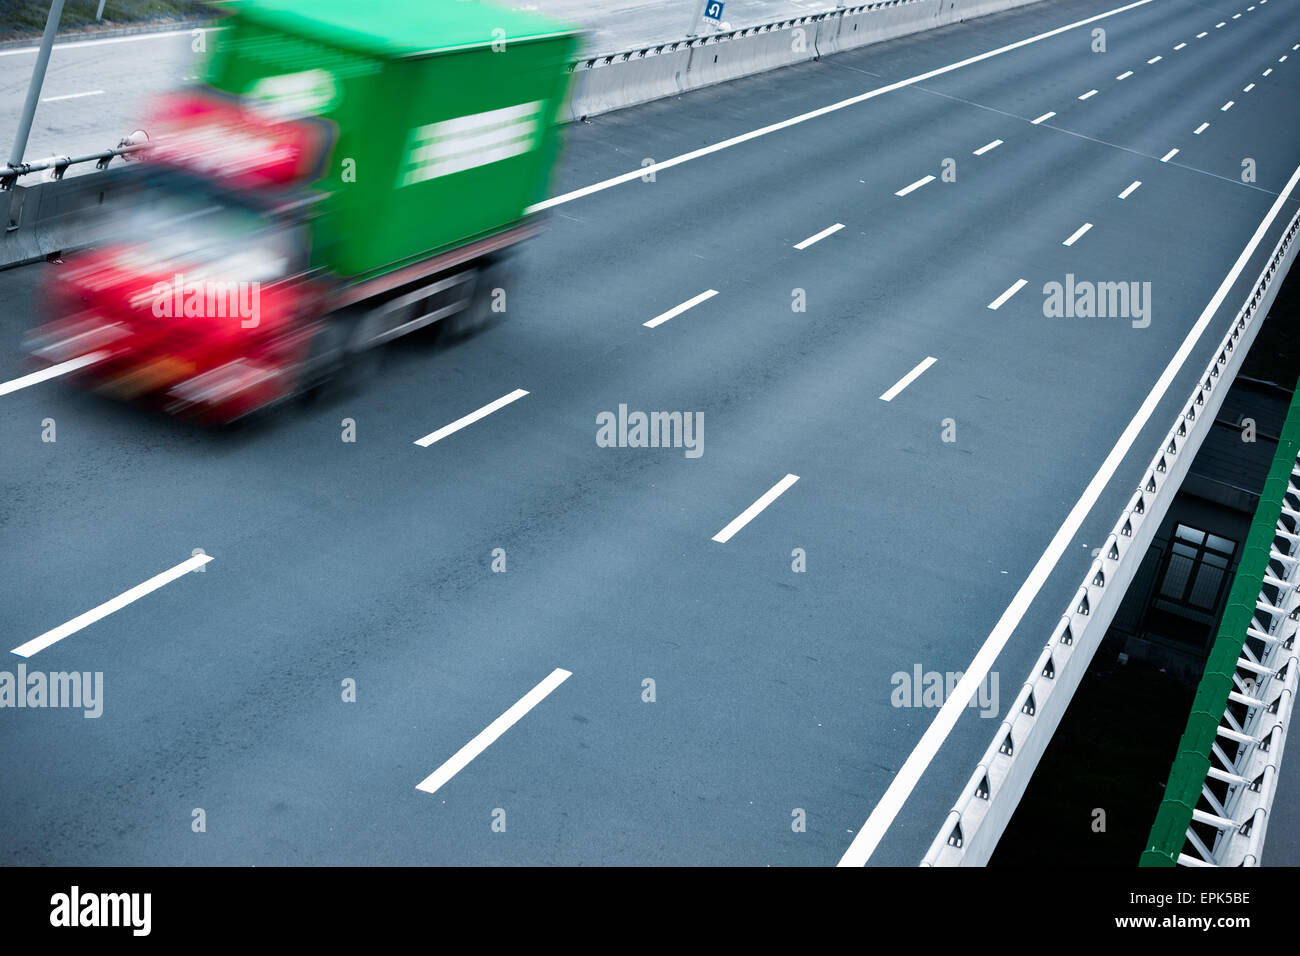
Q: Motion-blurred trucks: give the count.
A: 1